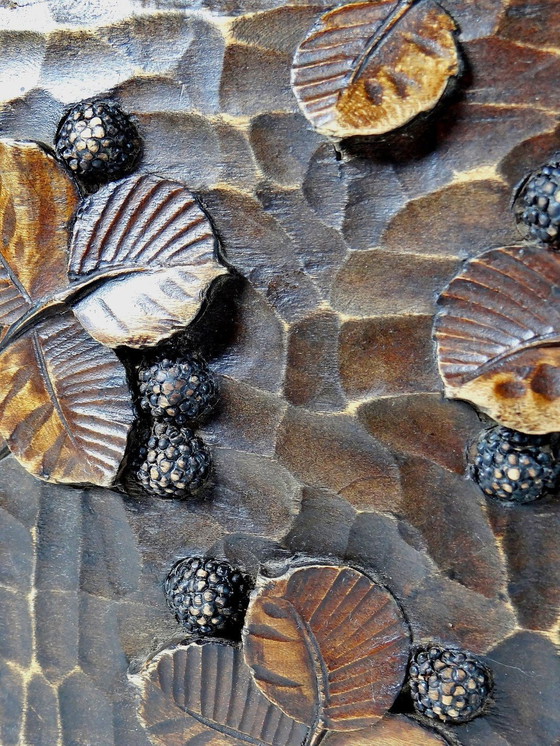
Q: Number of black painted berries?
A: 7